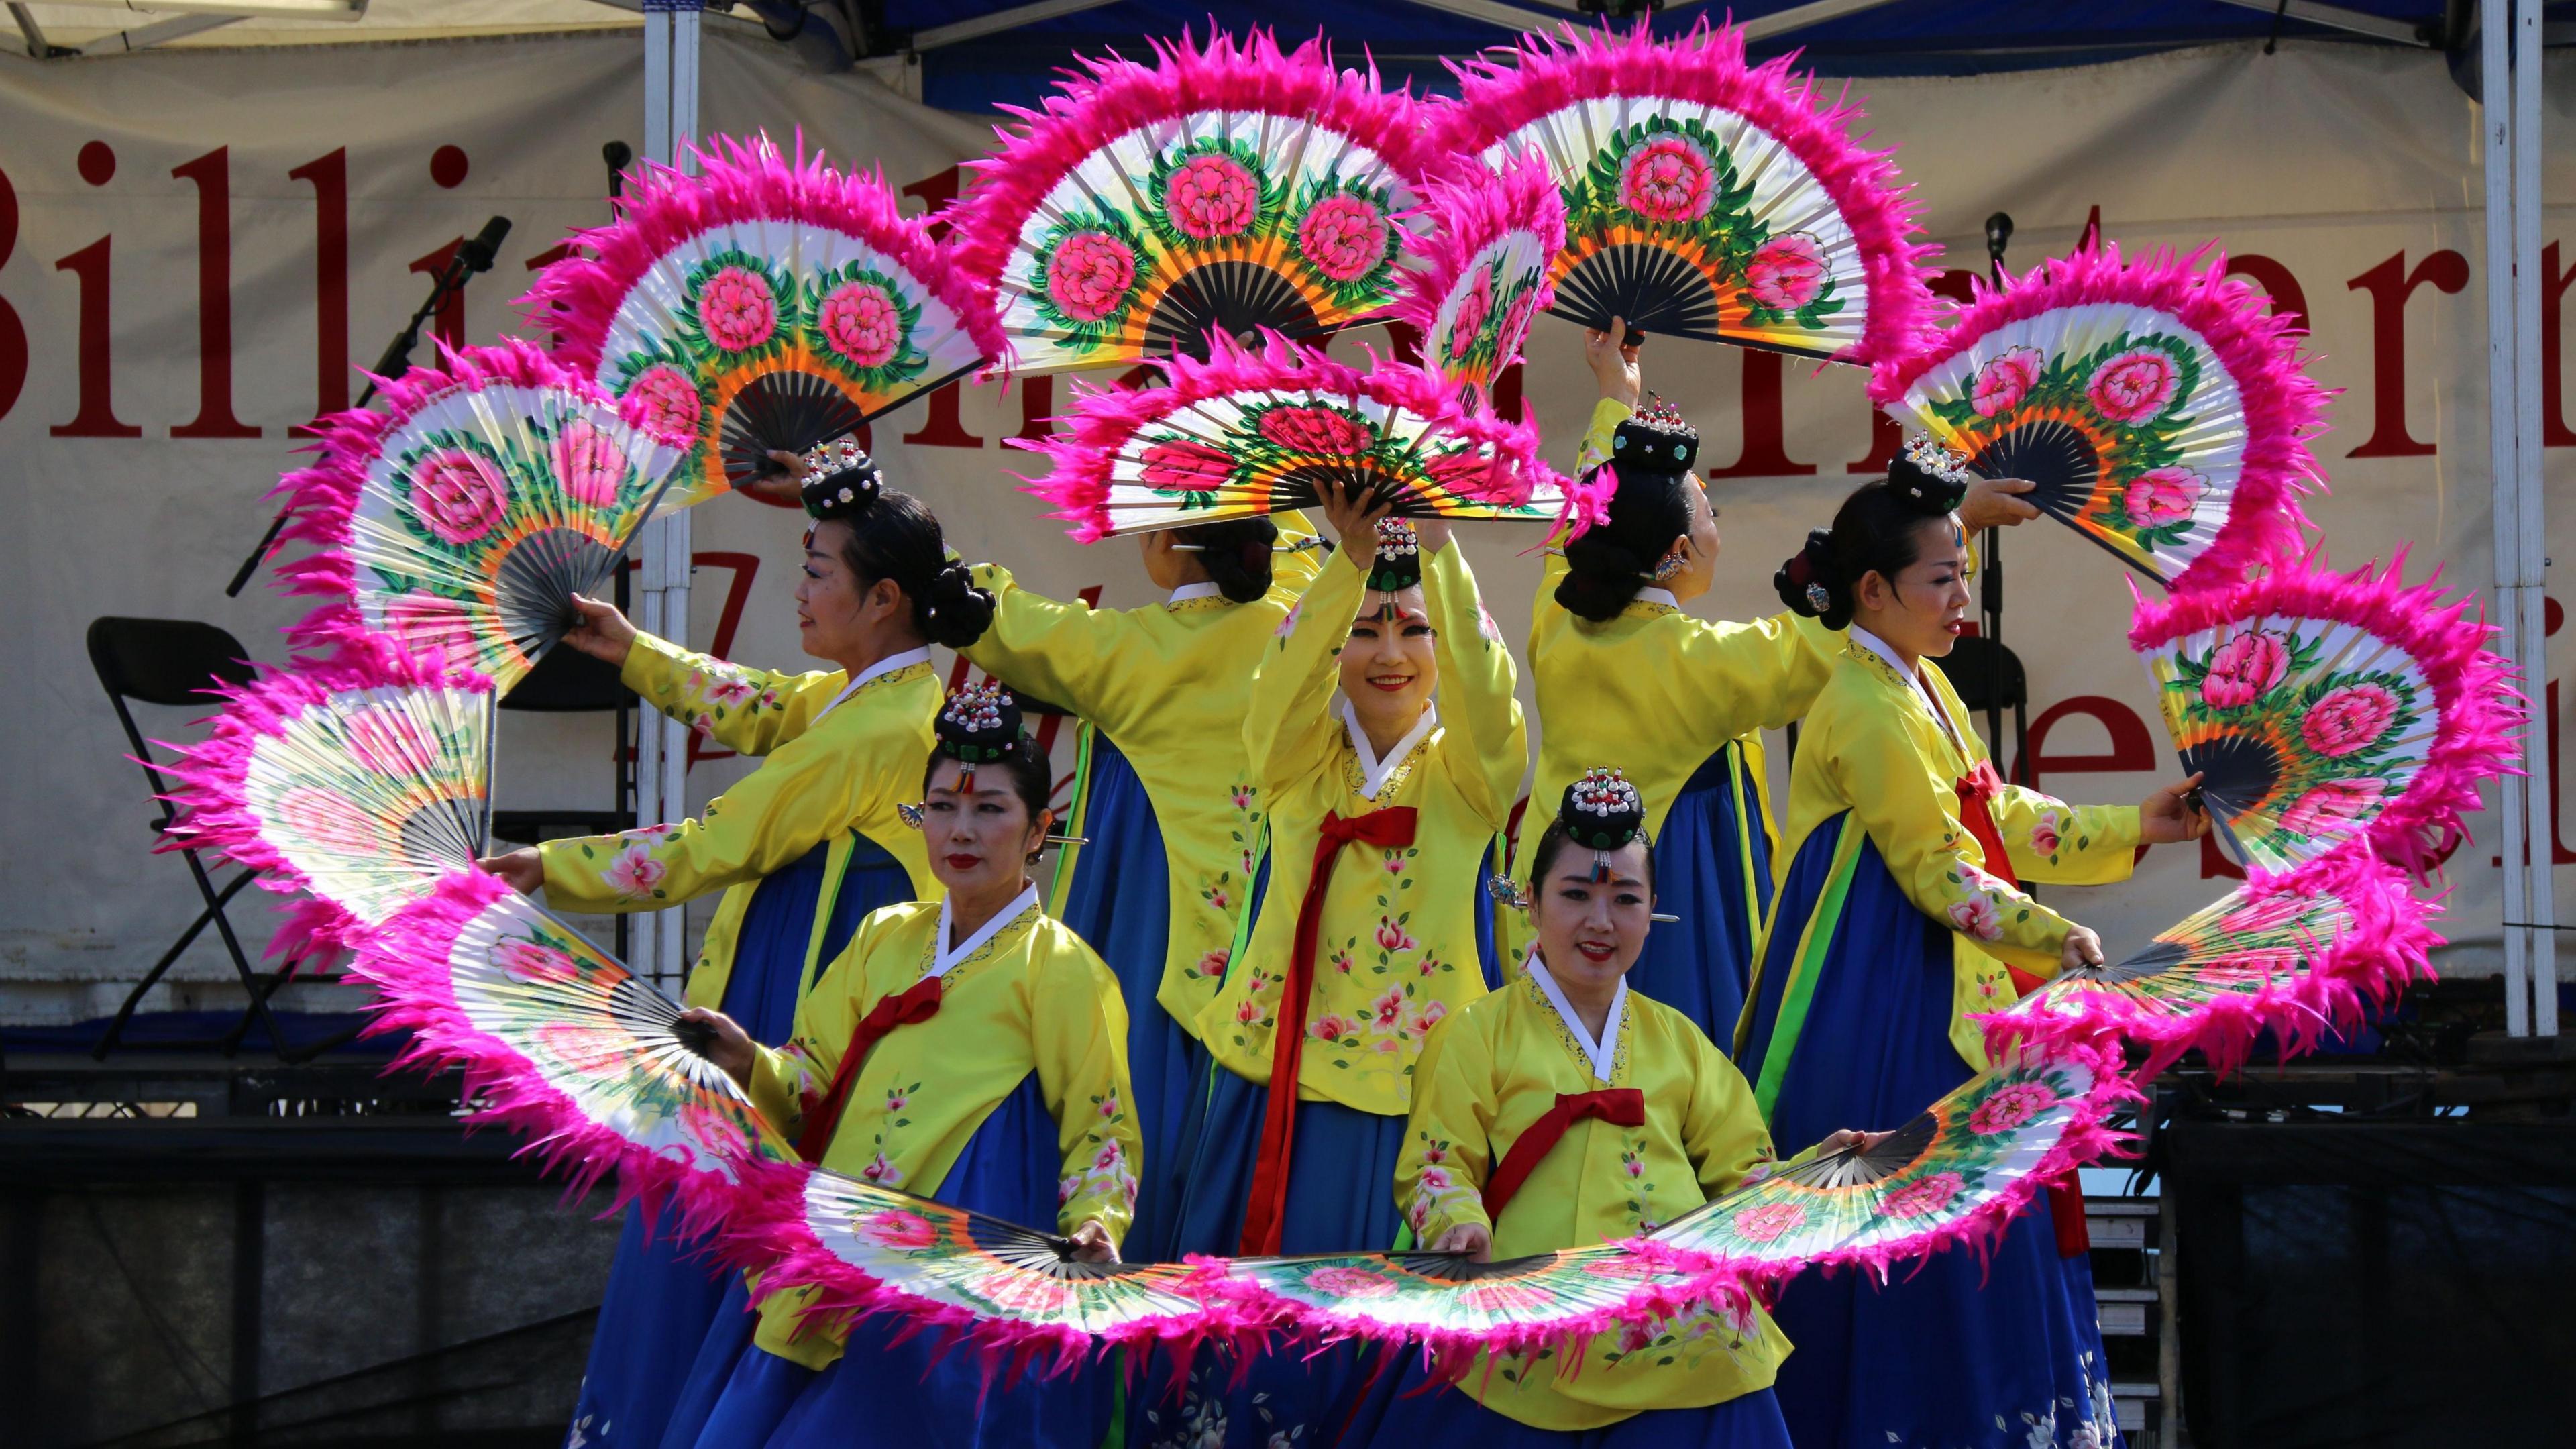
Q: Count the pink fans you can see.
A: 14